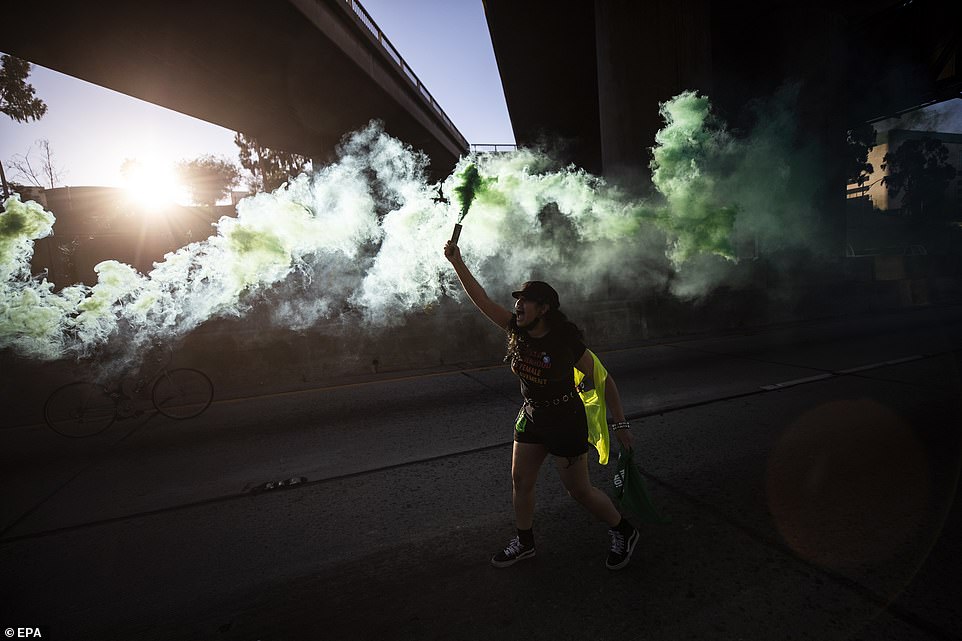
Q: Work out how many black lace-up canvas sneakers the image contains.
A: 2